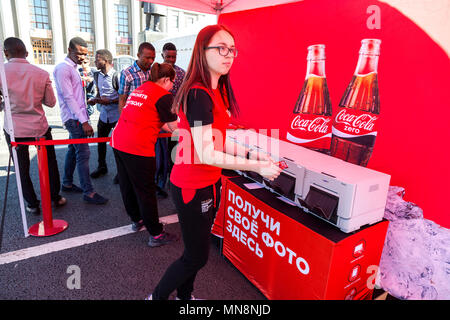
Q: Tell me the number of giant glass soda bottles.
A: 2